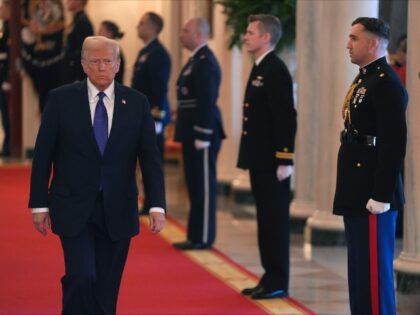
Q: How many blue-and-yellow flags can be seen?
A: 0